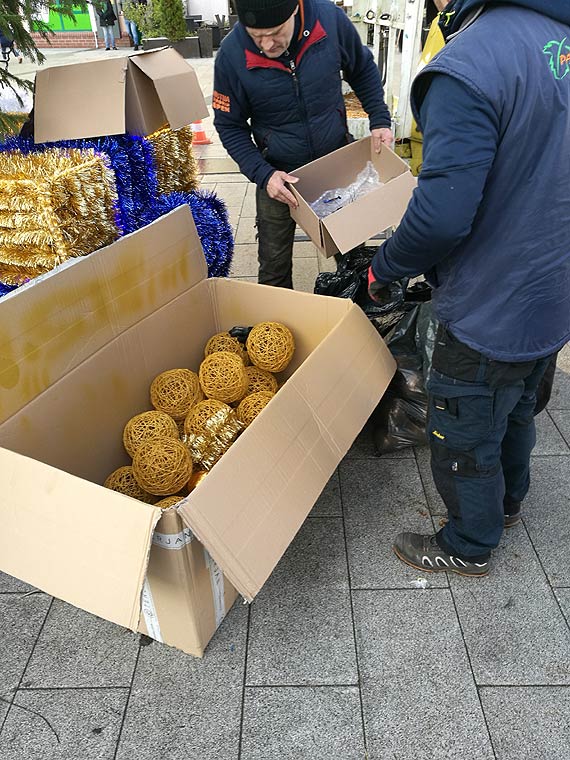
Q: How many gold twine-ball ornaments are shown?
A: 11